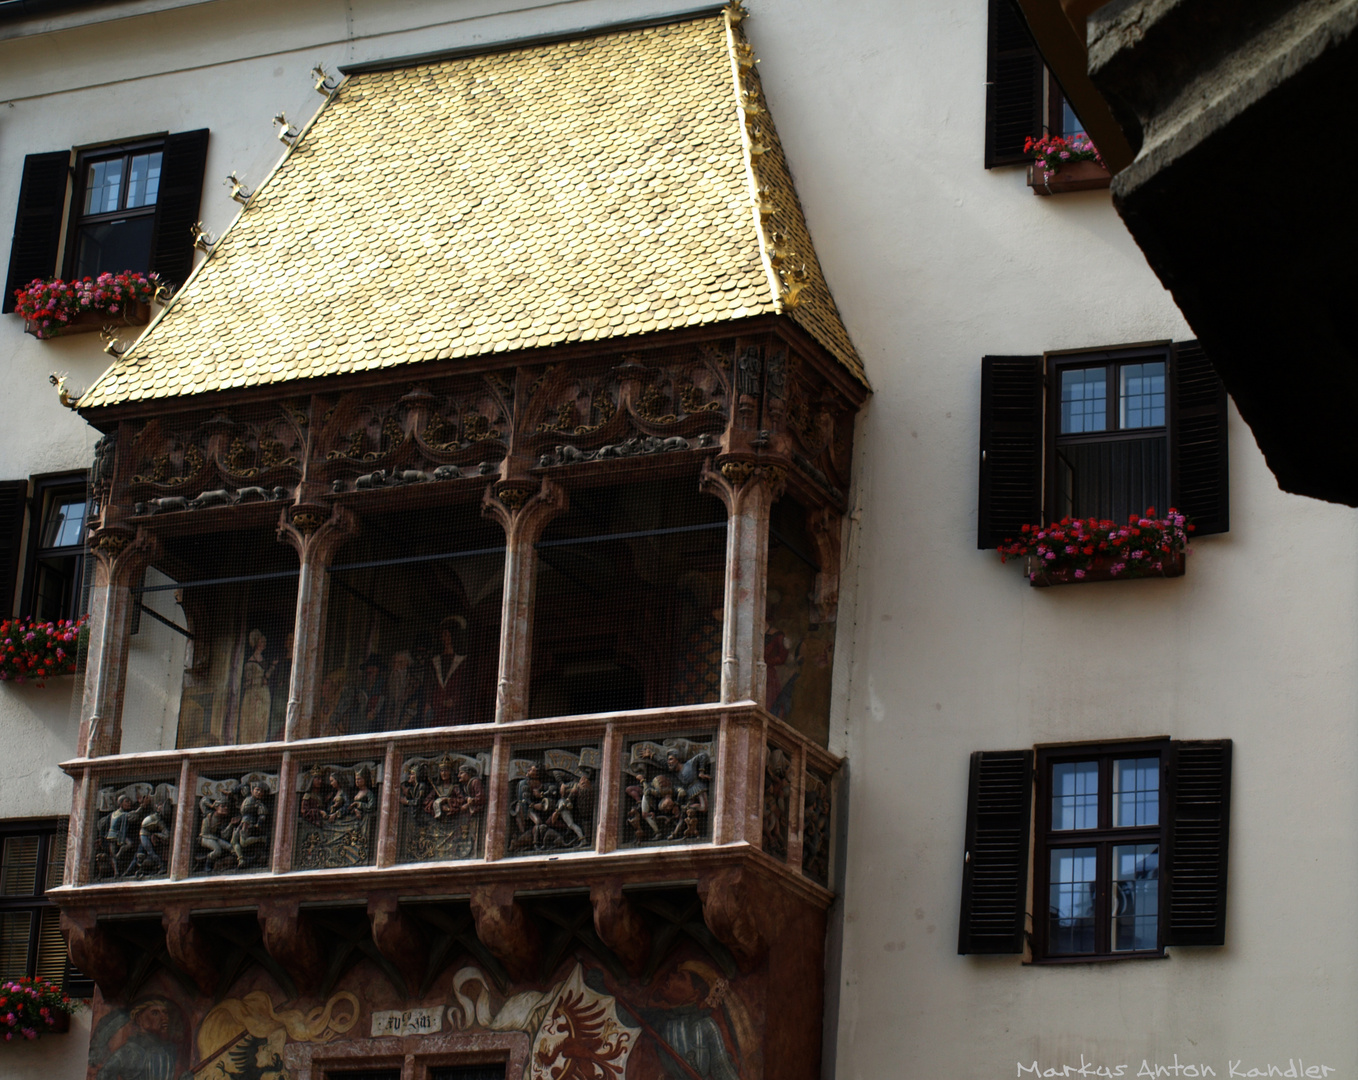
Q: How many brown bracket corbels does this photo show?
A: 7